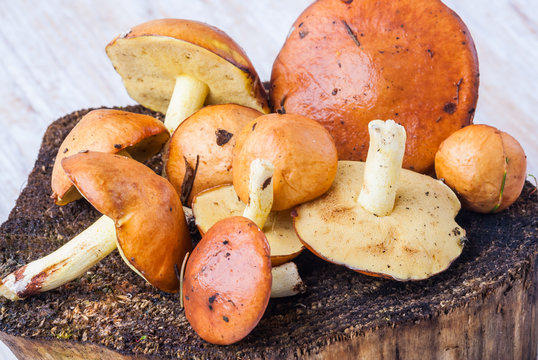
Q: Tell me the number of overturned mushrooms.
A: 2